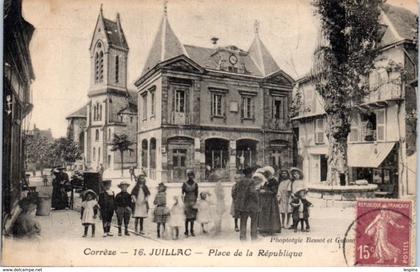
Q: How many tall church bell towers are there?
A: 1